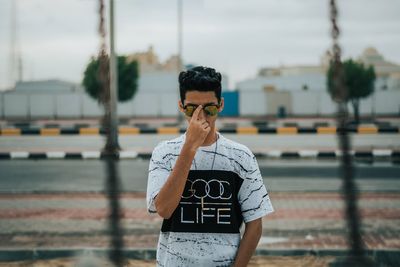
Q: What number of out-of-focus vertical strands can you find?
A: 2